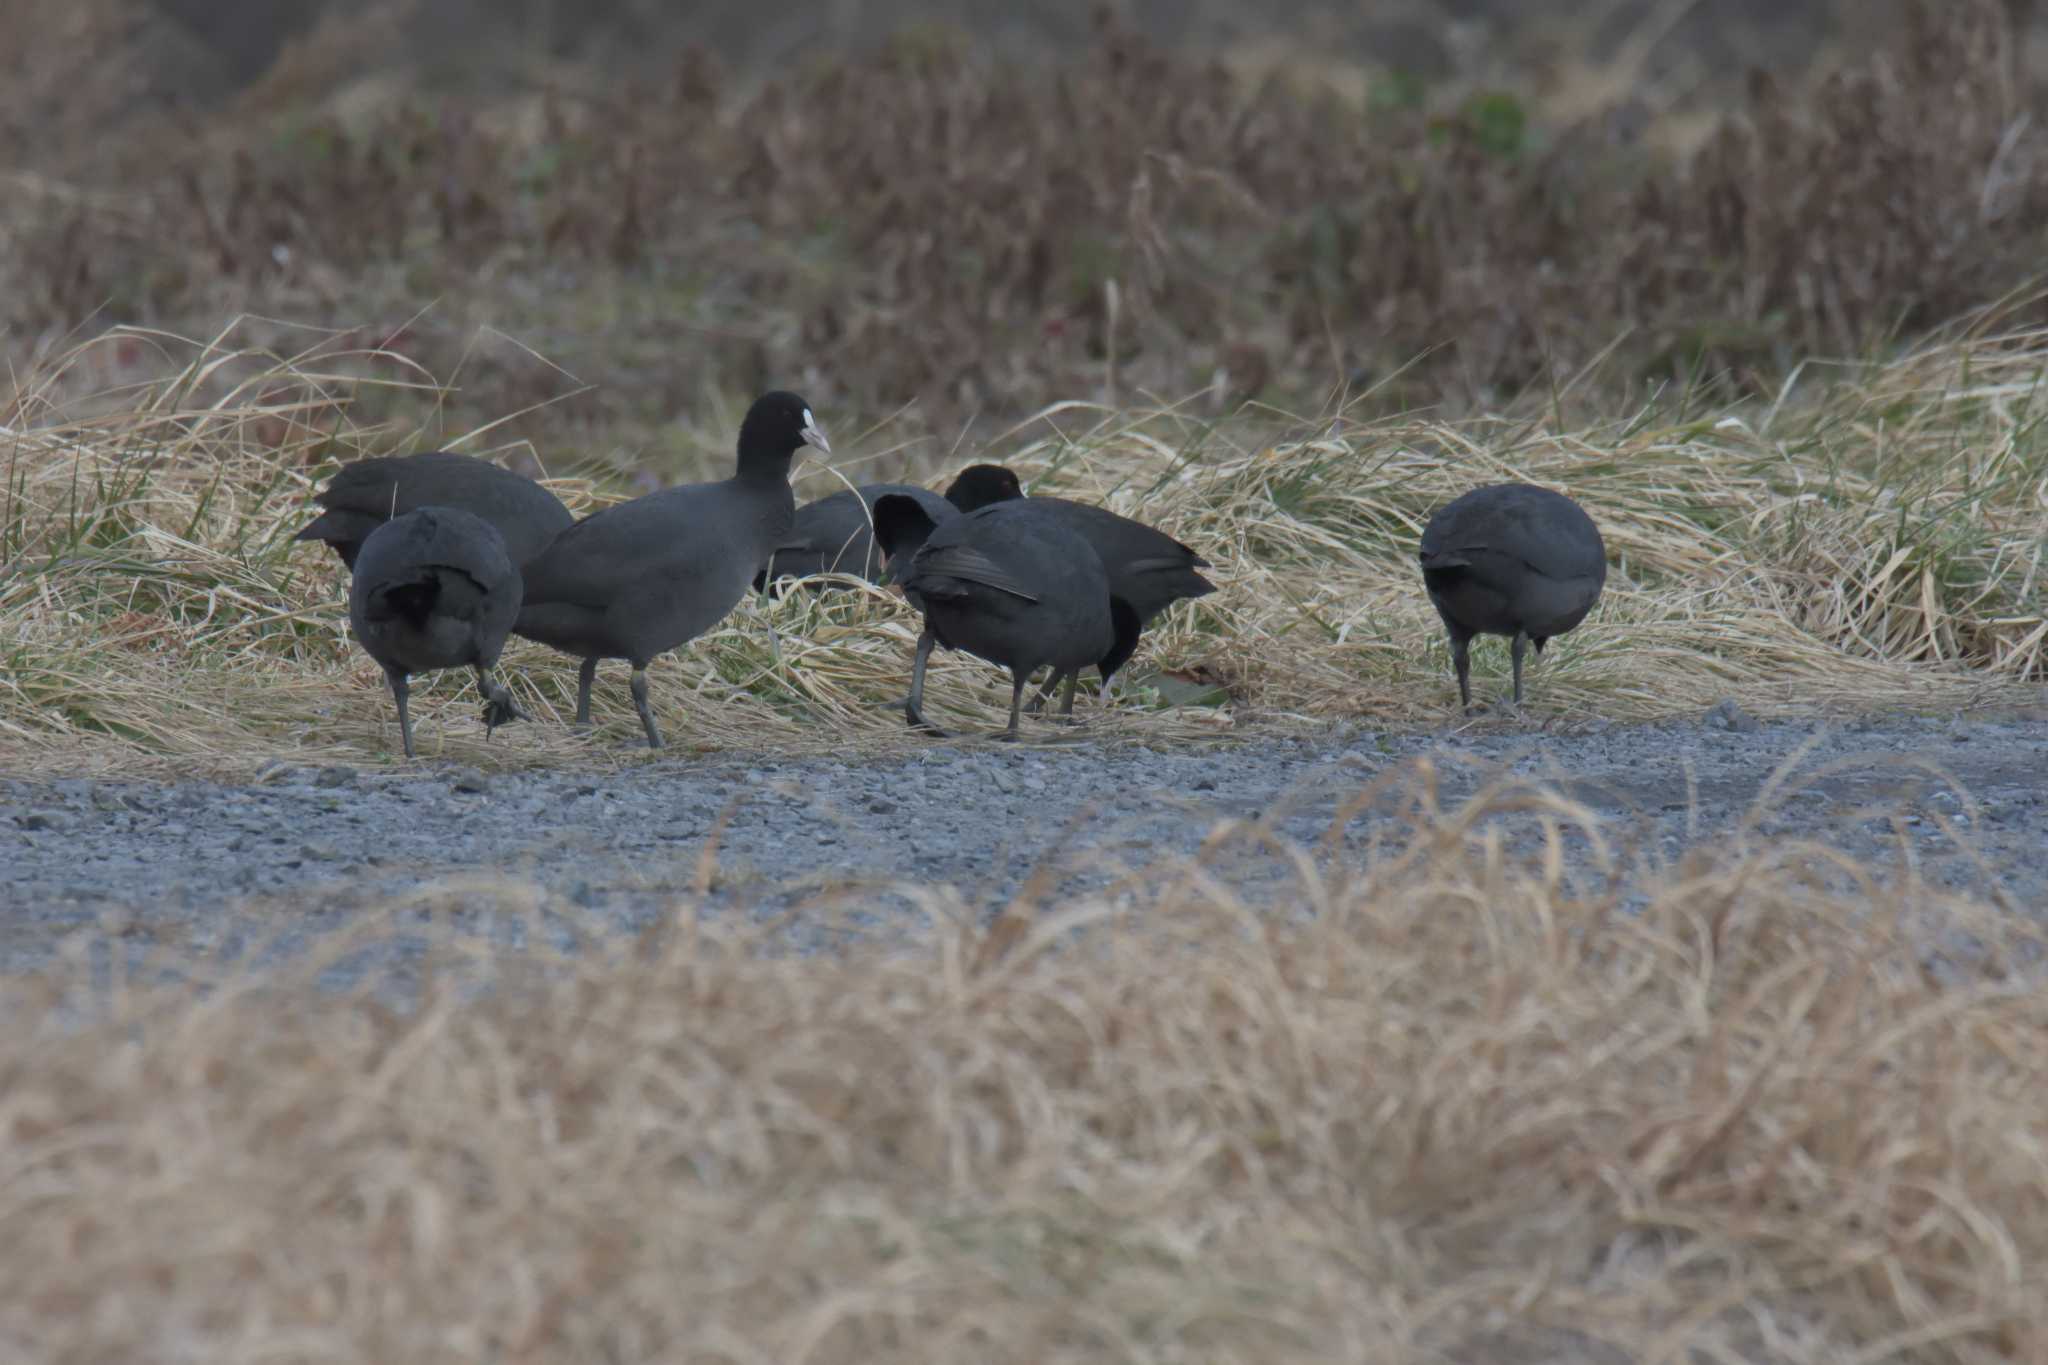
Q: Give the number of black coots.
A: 7